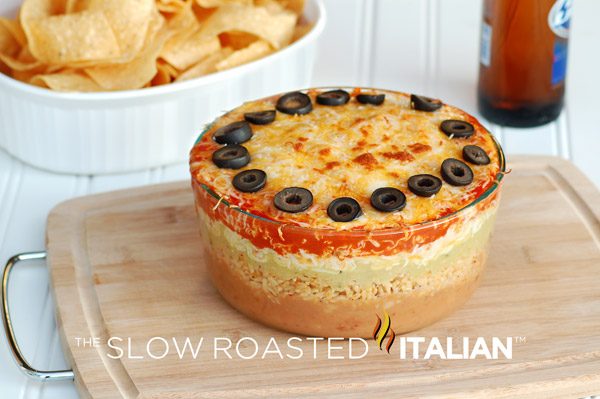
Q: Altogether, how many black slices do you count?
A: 15